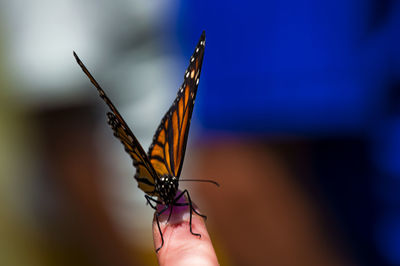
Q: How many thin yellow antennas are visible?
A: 0